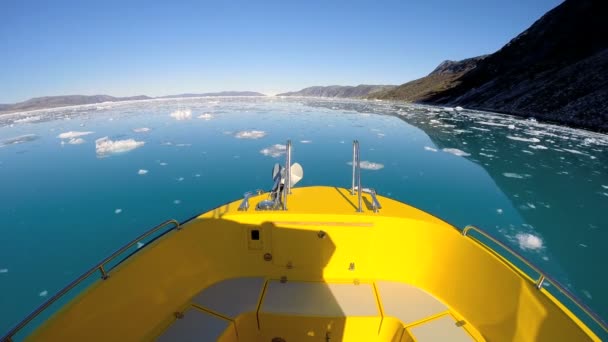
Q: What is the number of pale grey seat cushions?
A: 5